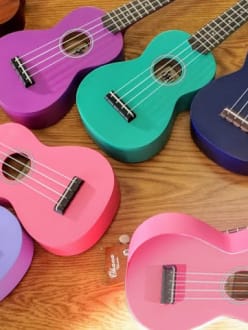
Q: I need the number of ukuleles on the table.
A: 7